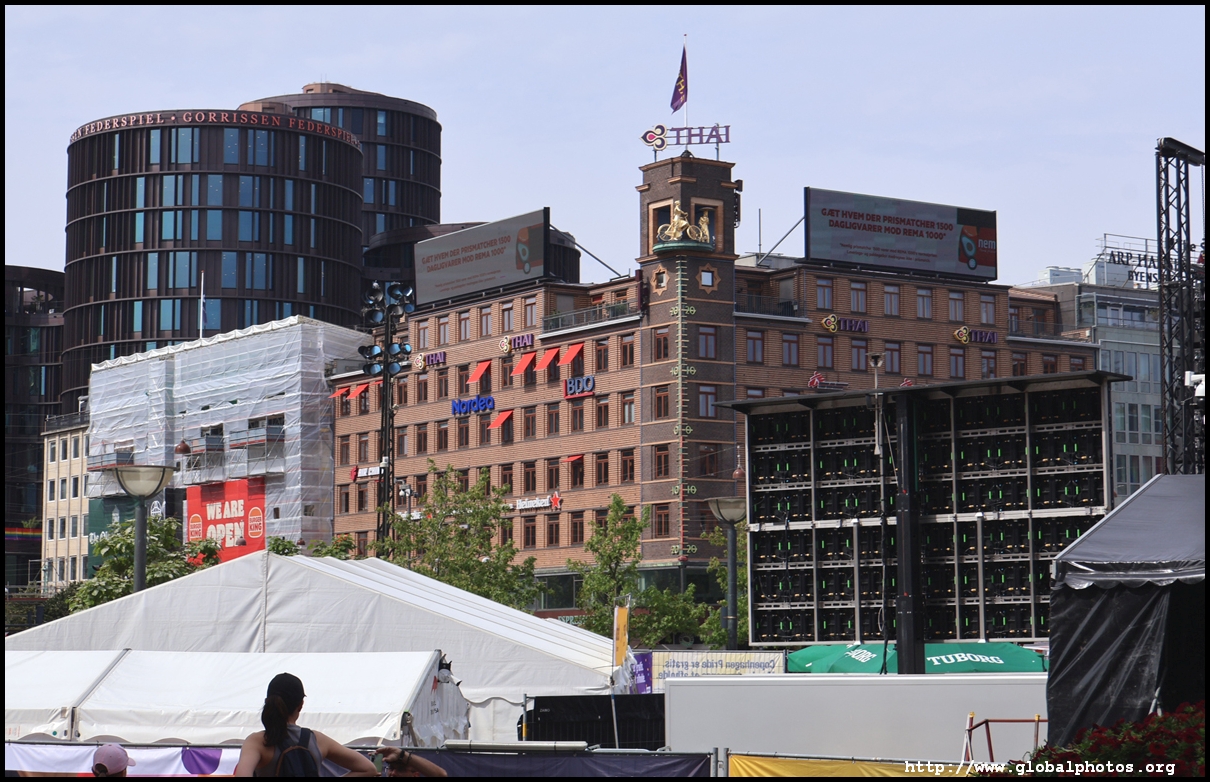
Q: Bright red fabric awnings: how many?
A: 9